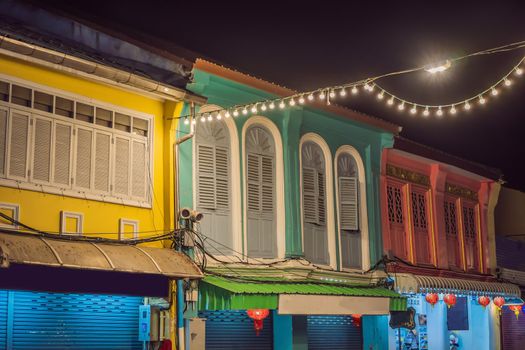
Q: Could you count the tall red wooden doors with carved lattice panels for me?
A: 4